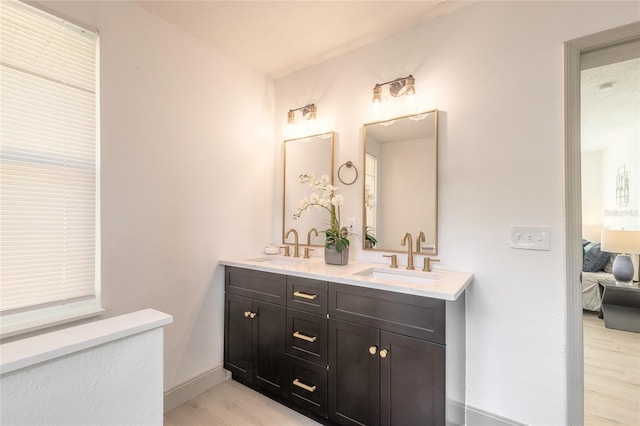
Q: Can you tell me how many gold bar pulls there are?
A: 3